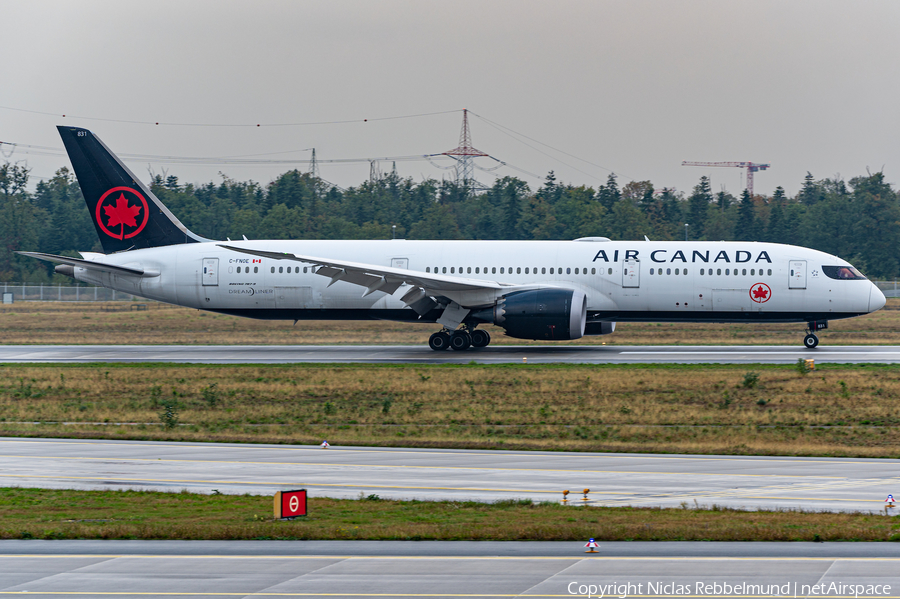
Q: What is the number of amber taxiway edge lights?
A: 2